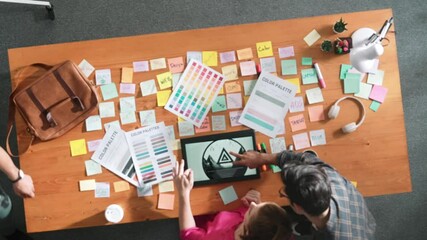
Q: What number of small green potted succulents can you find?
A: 2